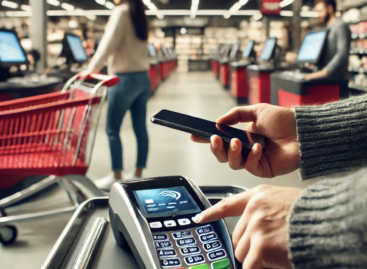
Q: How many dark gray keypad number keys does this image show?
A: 12